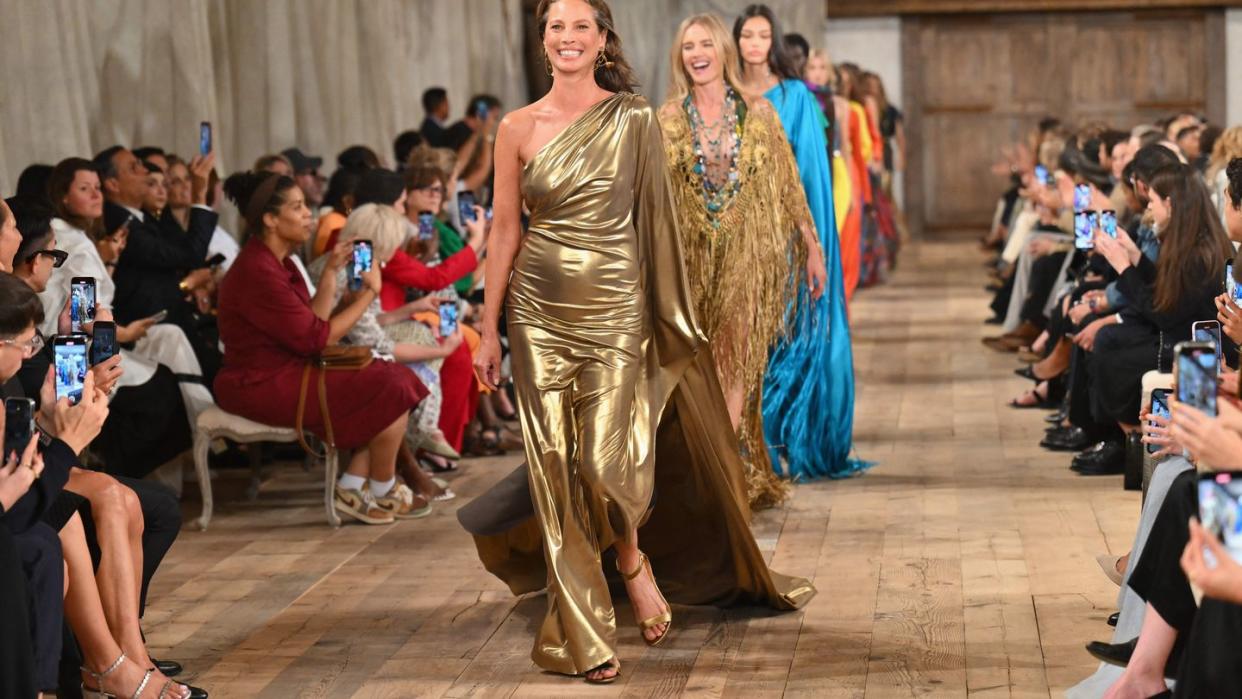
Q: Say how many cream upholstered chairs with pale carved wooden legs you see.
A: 1